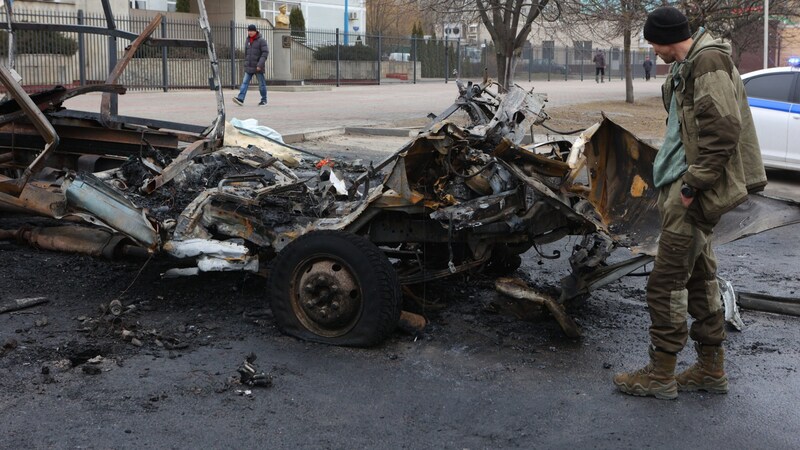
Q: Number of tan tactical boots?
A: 2